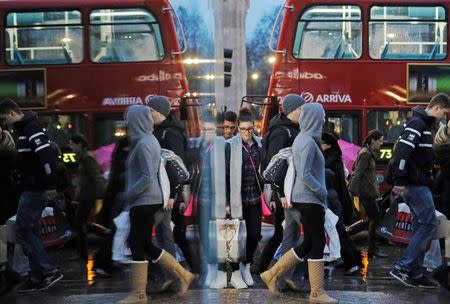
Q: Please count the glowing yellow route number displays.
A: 2